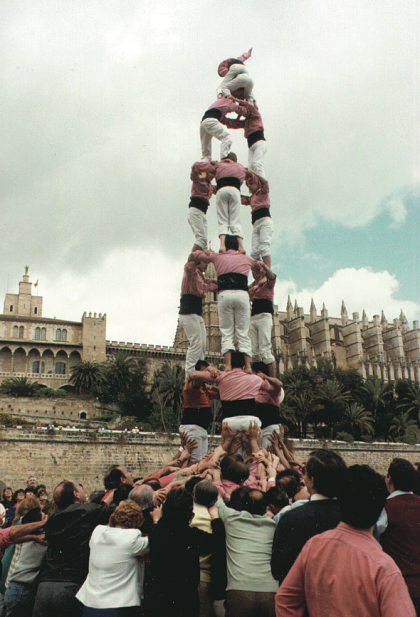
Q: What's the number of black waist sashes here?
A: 12